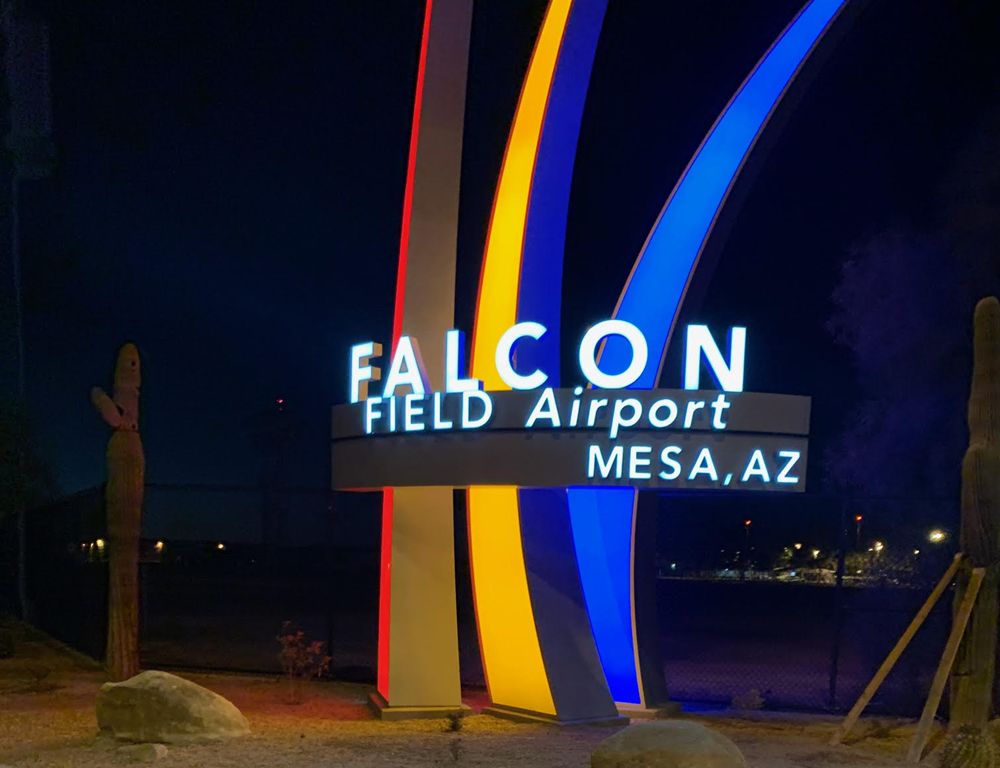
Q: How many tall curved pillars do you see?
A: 3